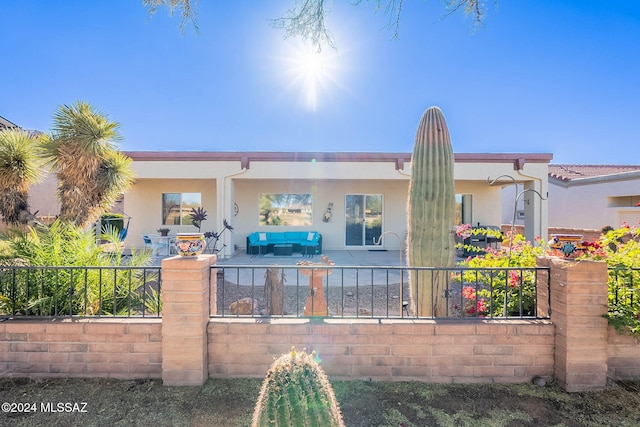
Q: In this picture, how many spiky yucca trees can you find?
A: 2